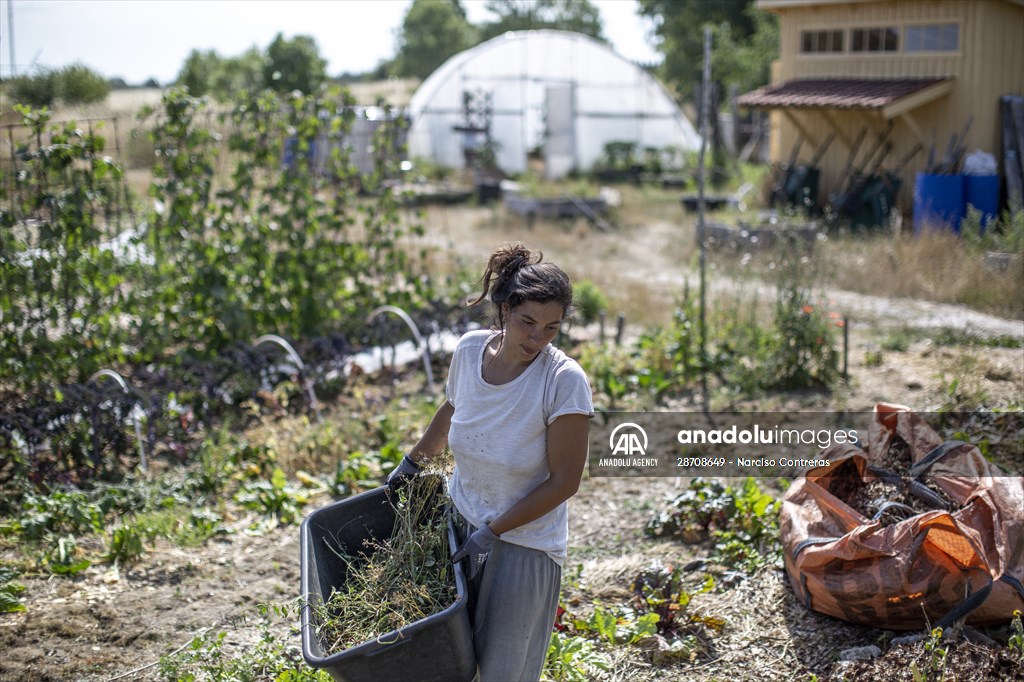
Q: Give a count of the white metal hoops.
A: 3